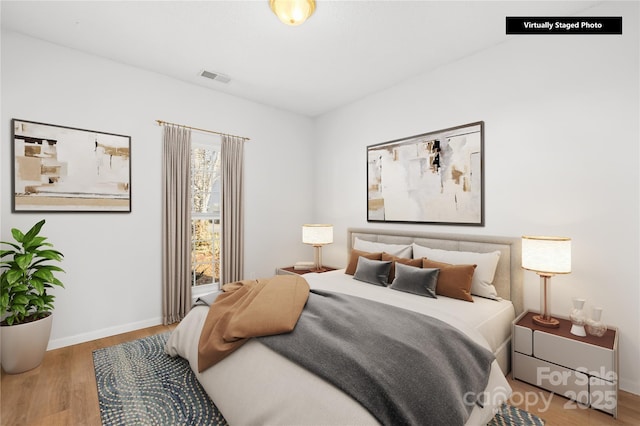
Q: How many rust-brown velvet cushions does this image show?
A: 3